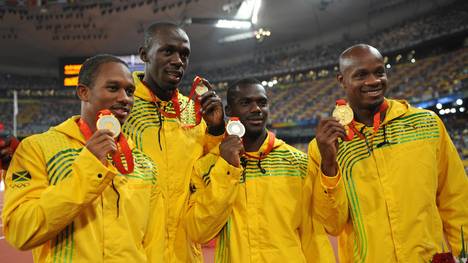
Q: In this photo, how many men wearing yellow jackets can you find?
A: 4